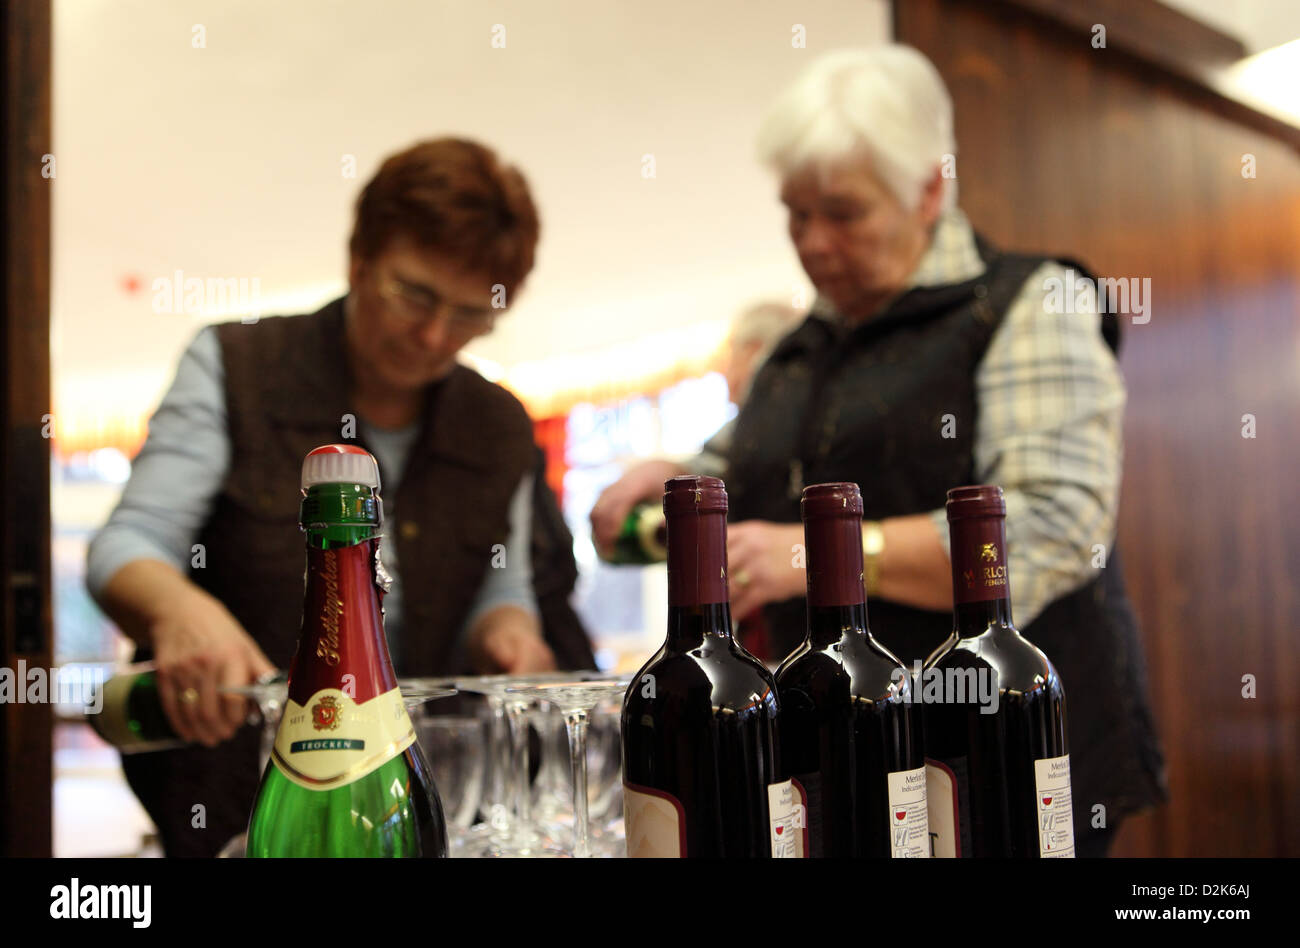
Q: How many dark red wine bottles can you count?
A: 3